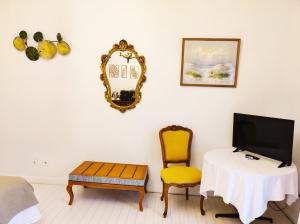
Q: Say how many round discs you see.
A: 7